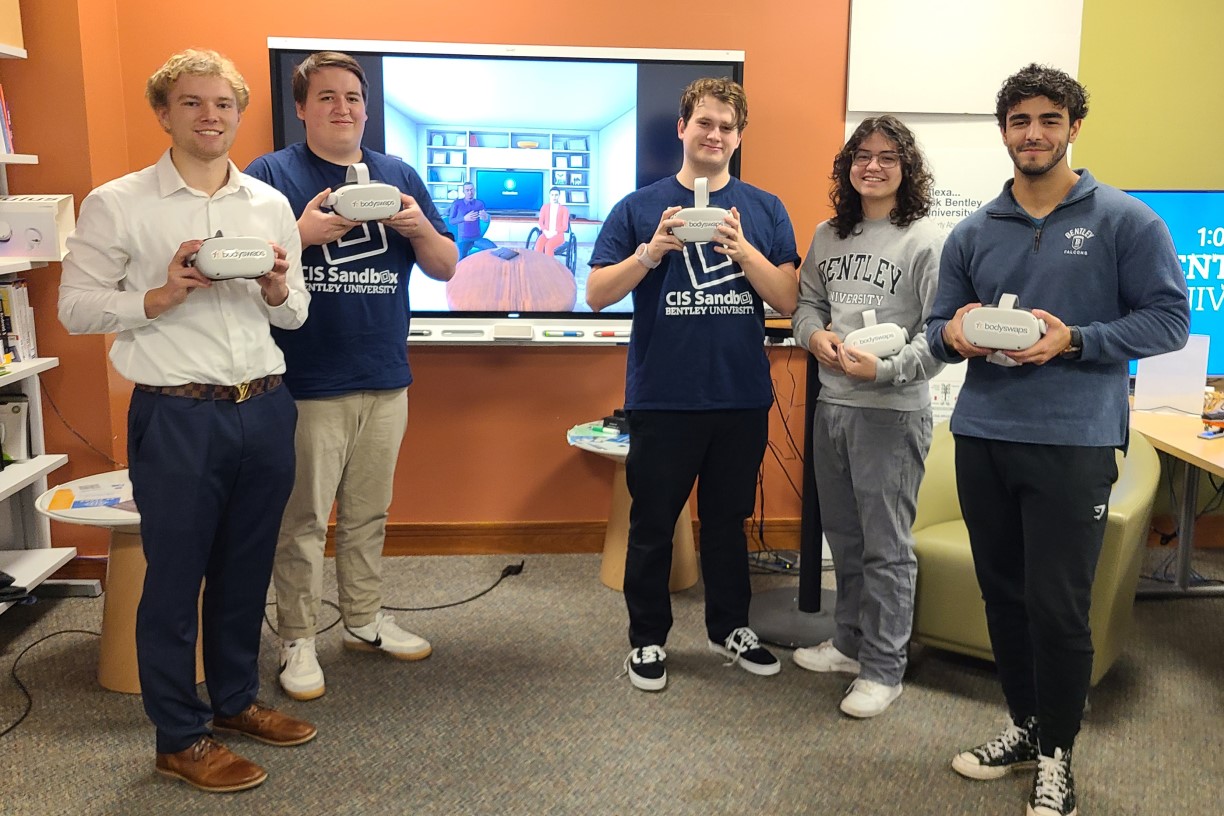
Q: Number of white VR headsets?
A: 5